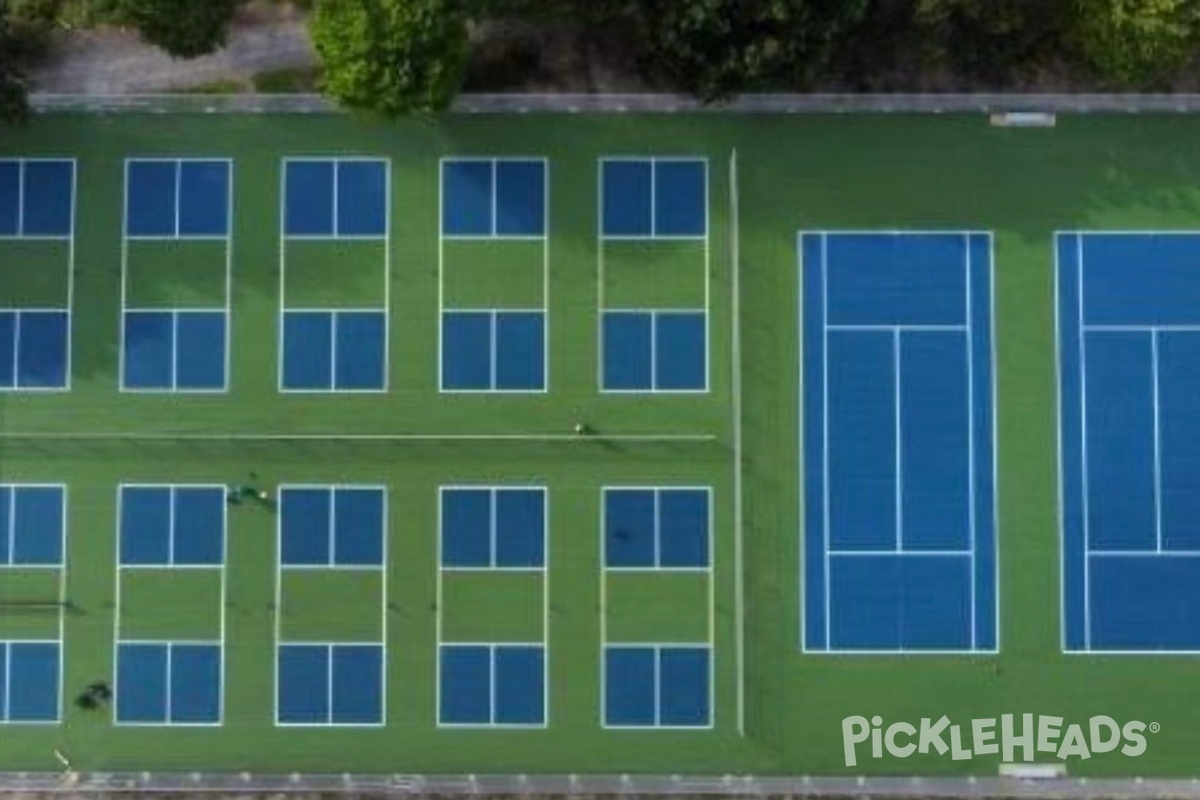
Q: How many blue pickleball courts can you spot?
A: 10